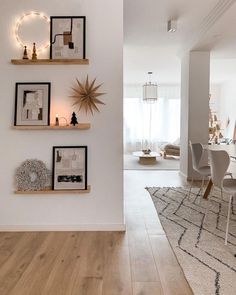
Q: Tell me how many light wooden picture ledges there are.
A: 3